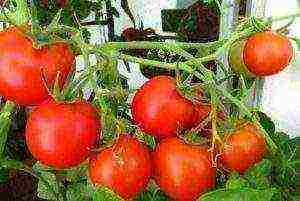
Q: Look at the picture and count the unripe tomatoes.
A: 1